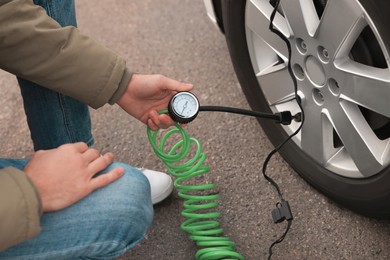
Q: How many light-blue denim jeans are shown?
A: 1